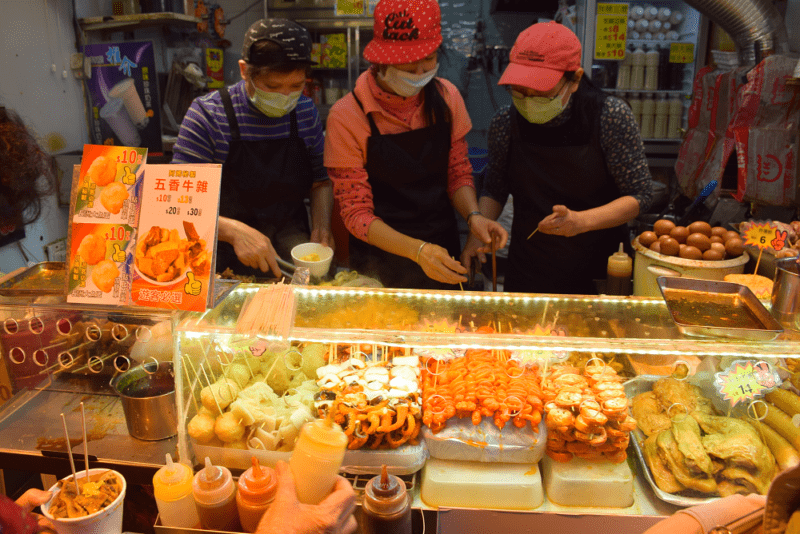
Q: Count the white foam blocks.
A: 2